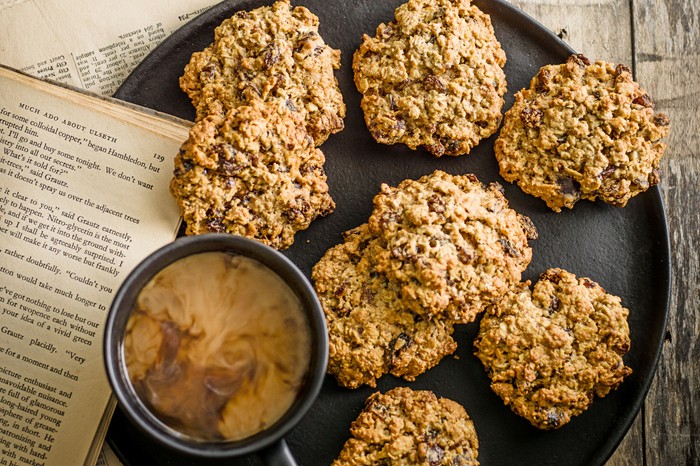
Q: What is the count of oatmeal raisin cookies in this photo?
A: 8